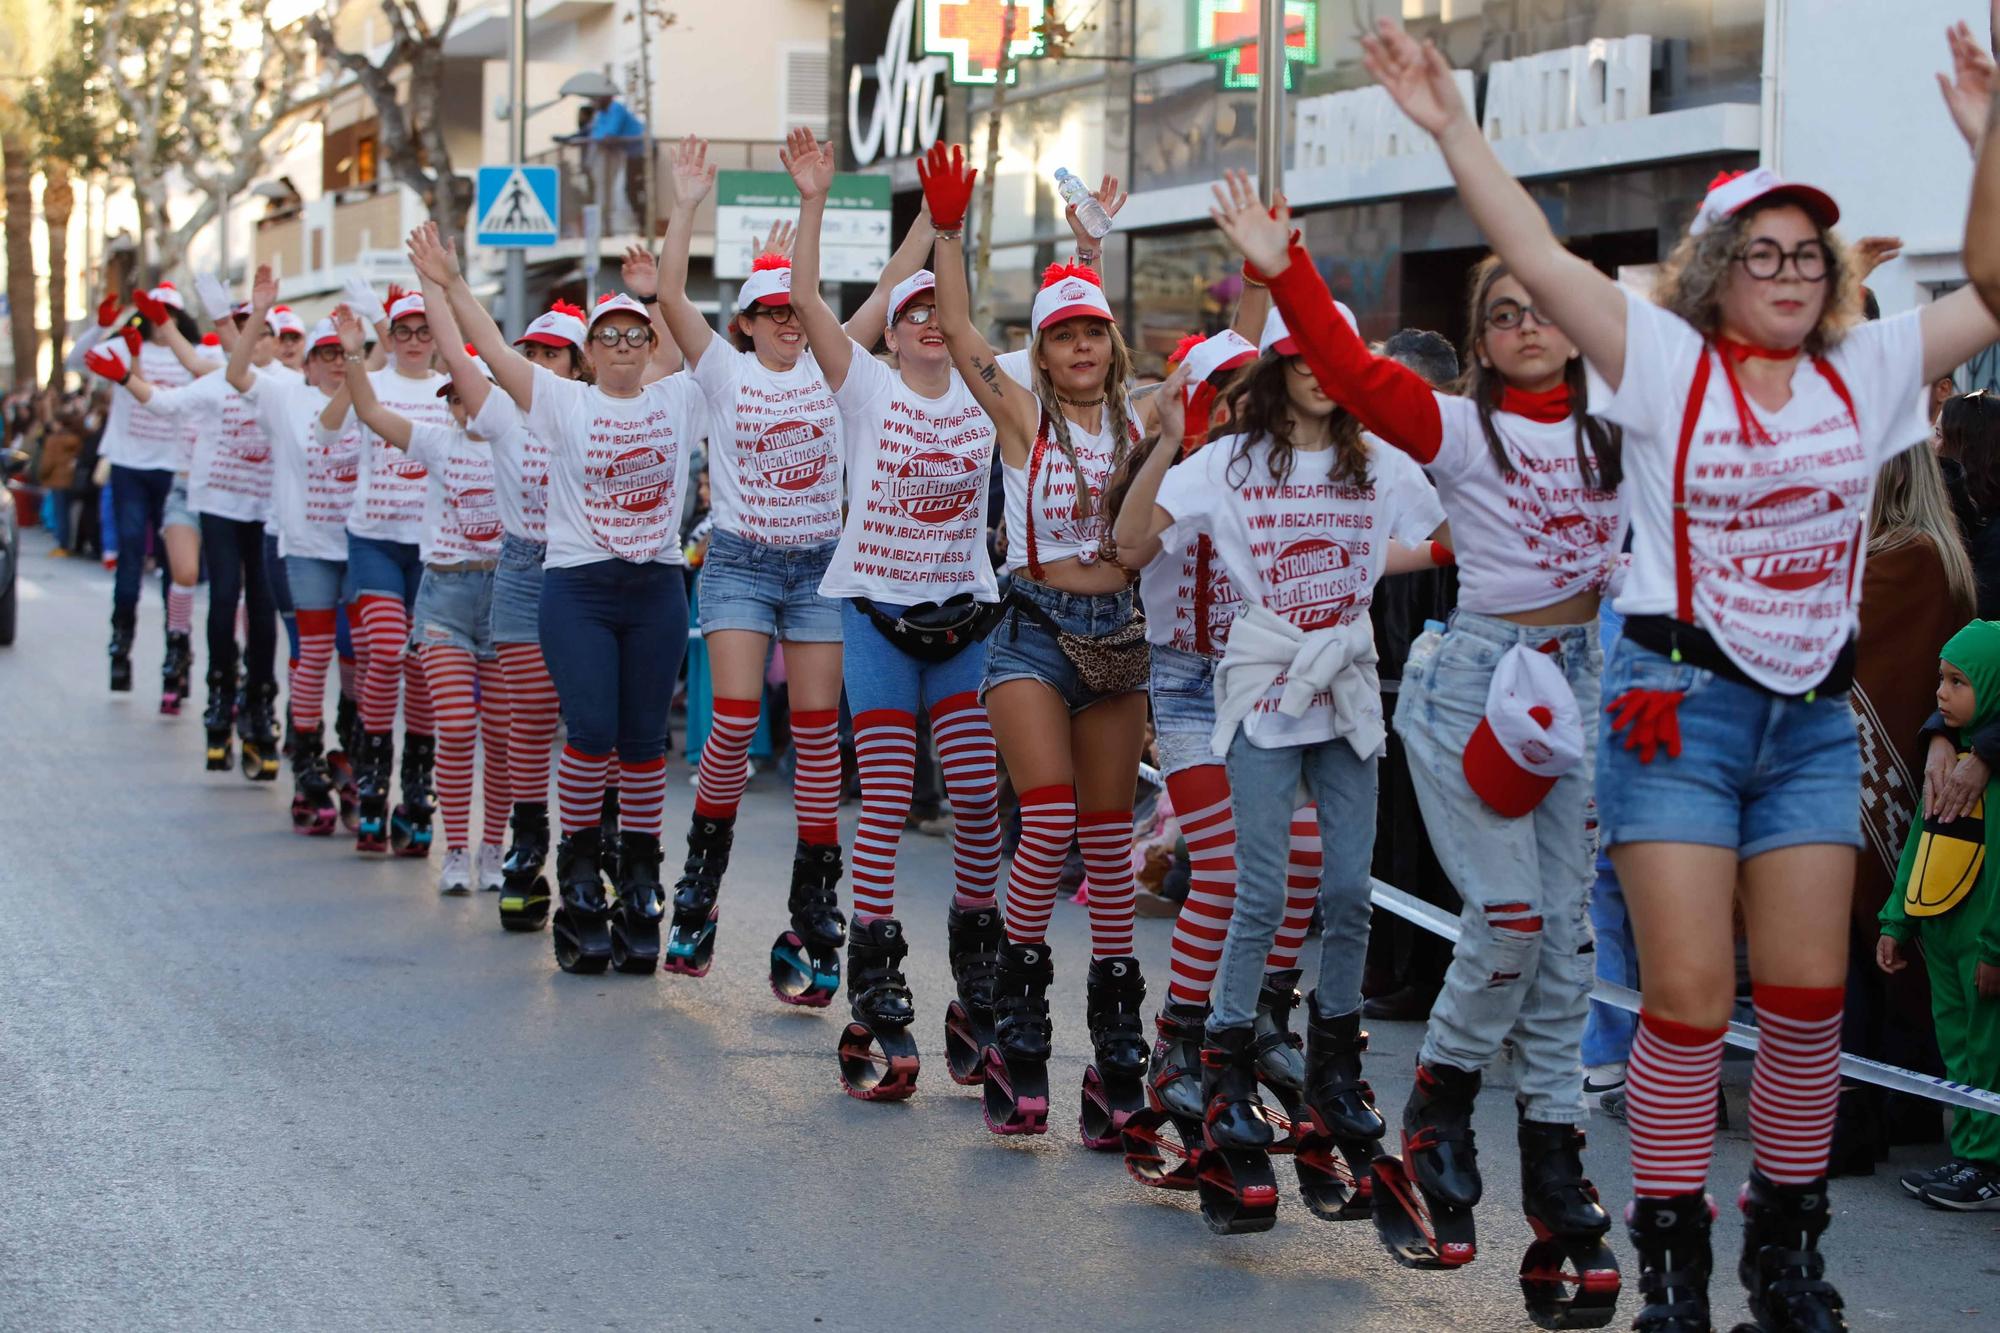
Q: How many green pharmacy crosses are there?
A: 2